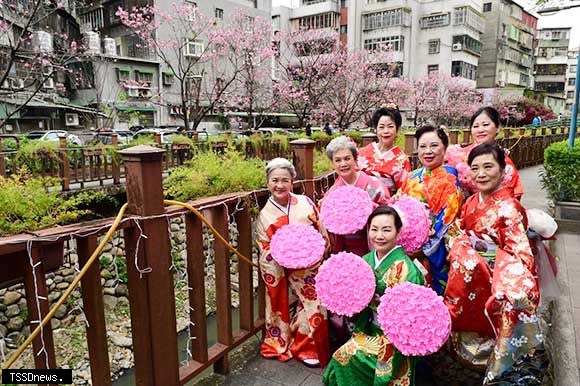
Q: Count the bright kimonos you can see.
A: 7